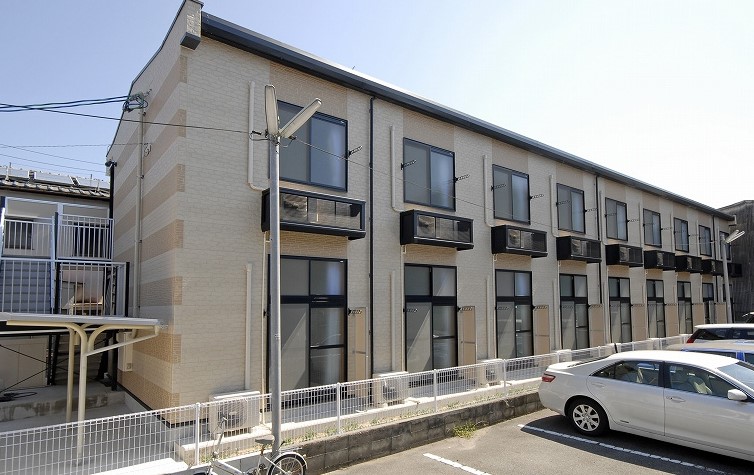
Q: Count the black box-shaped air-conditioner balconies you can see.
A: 9